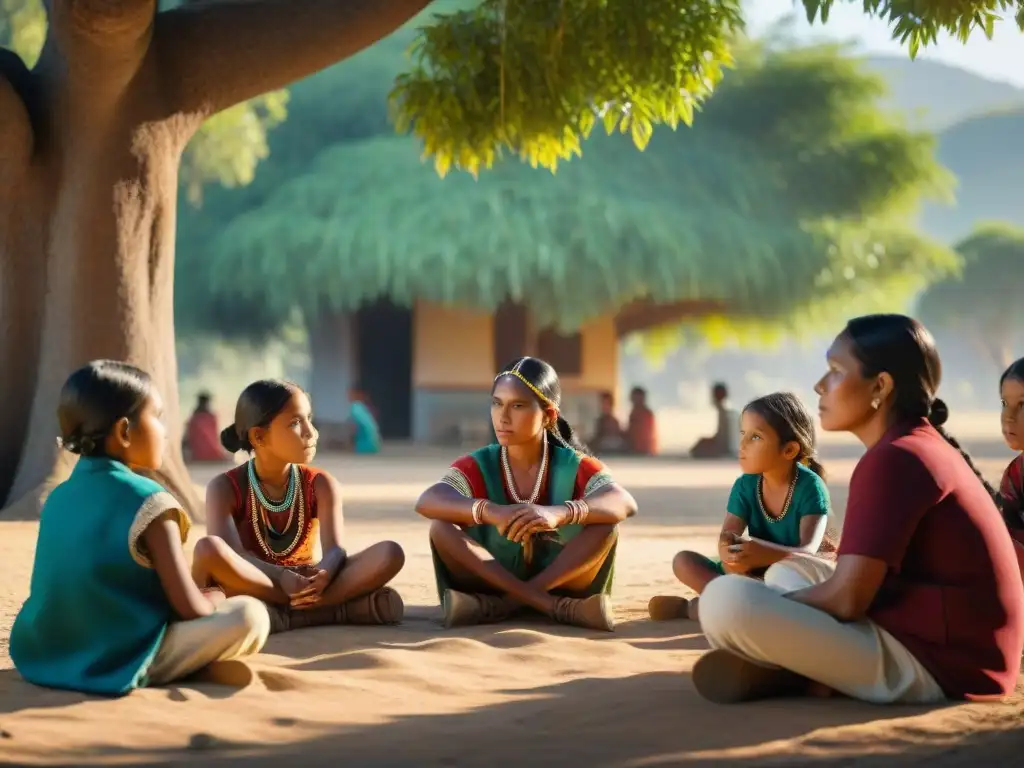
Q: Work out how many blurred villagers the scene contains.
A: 5